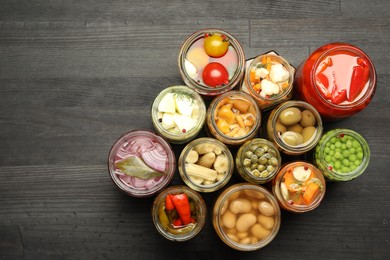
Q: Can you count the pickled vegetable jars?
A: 13